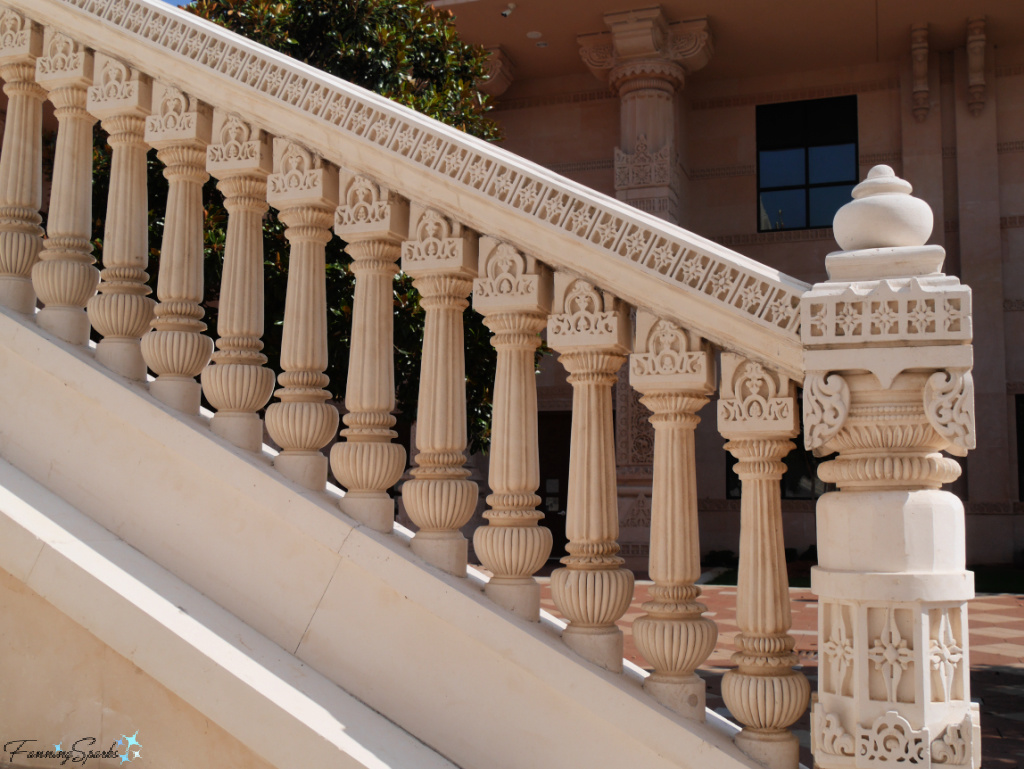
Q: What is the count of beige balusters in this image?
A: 12